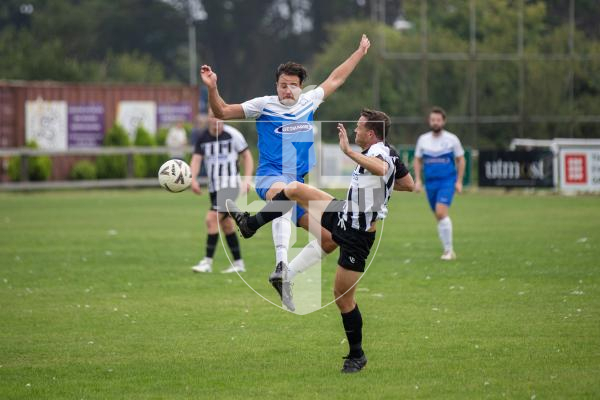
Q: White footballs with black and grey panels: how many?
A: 1